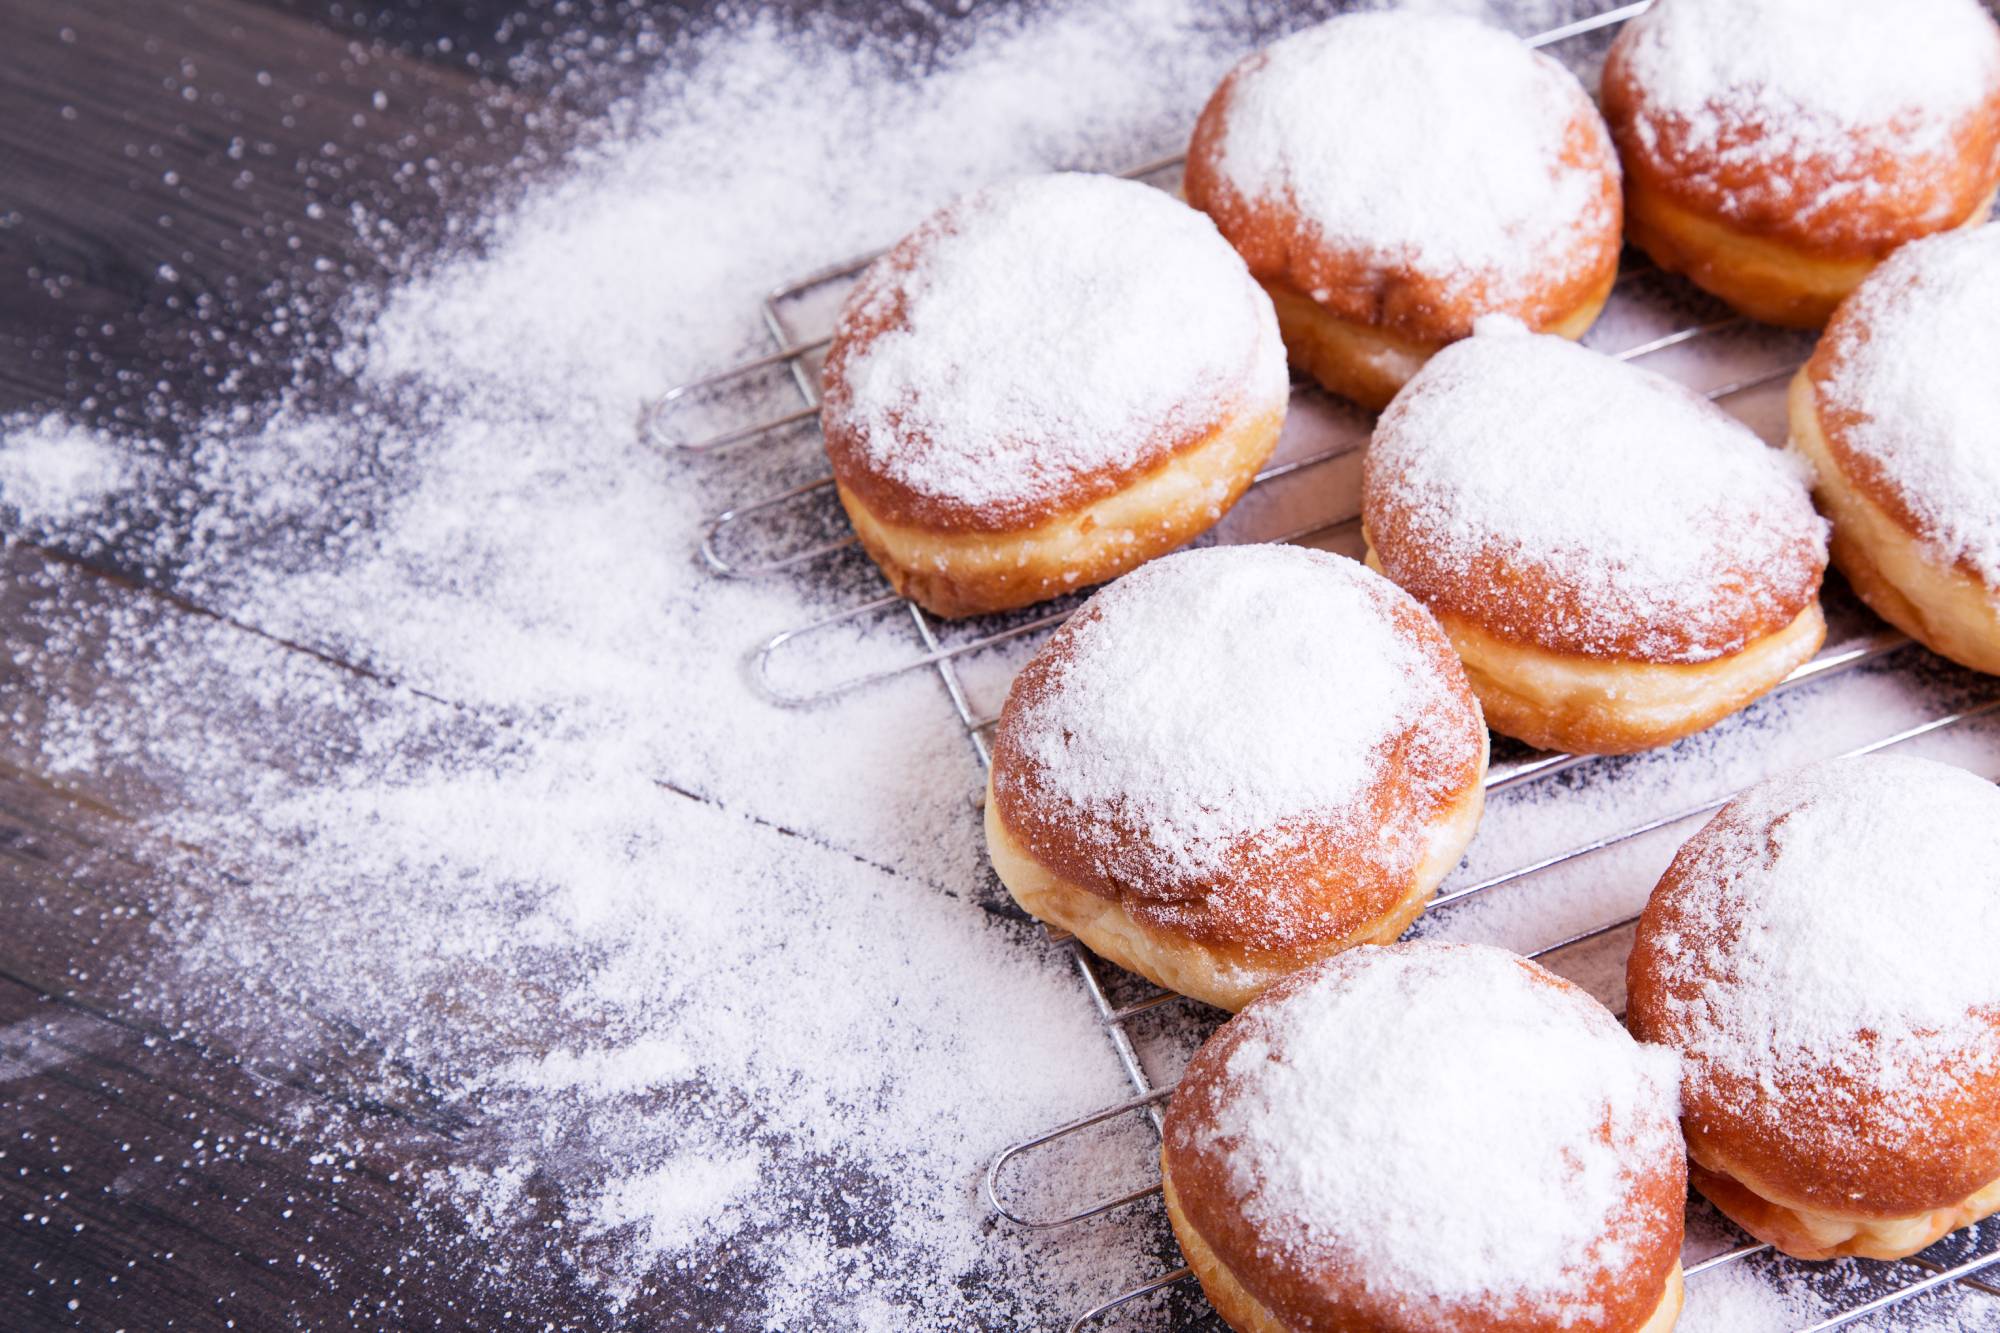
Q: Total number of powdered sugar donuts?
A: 8